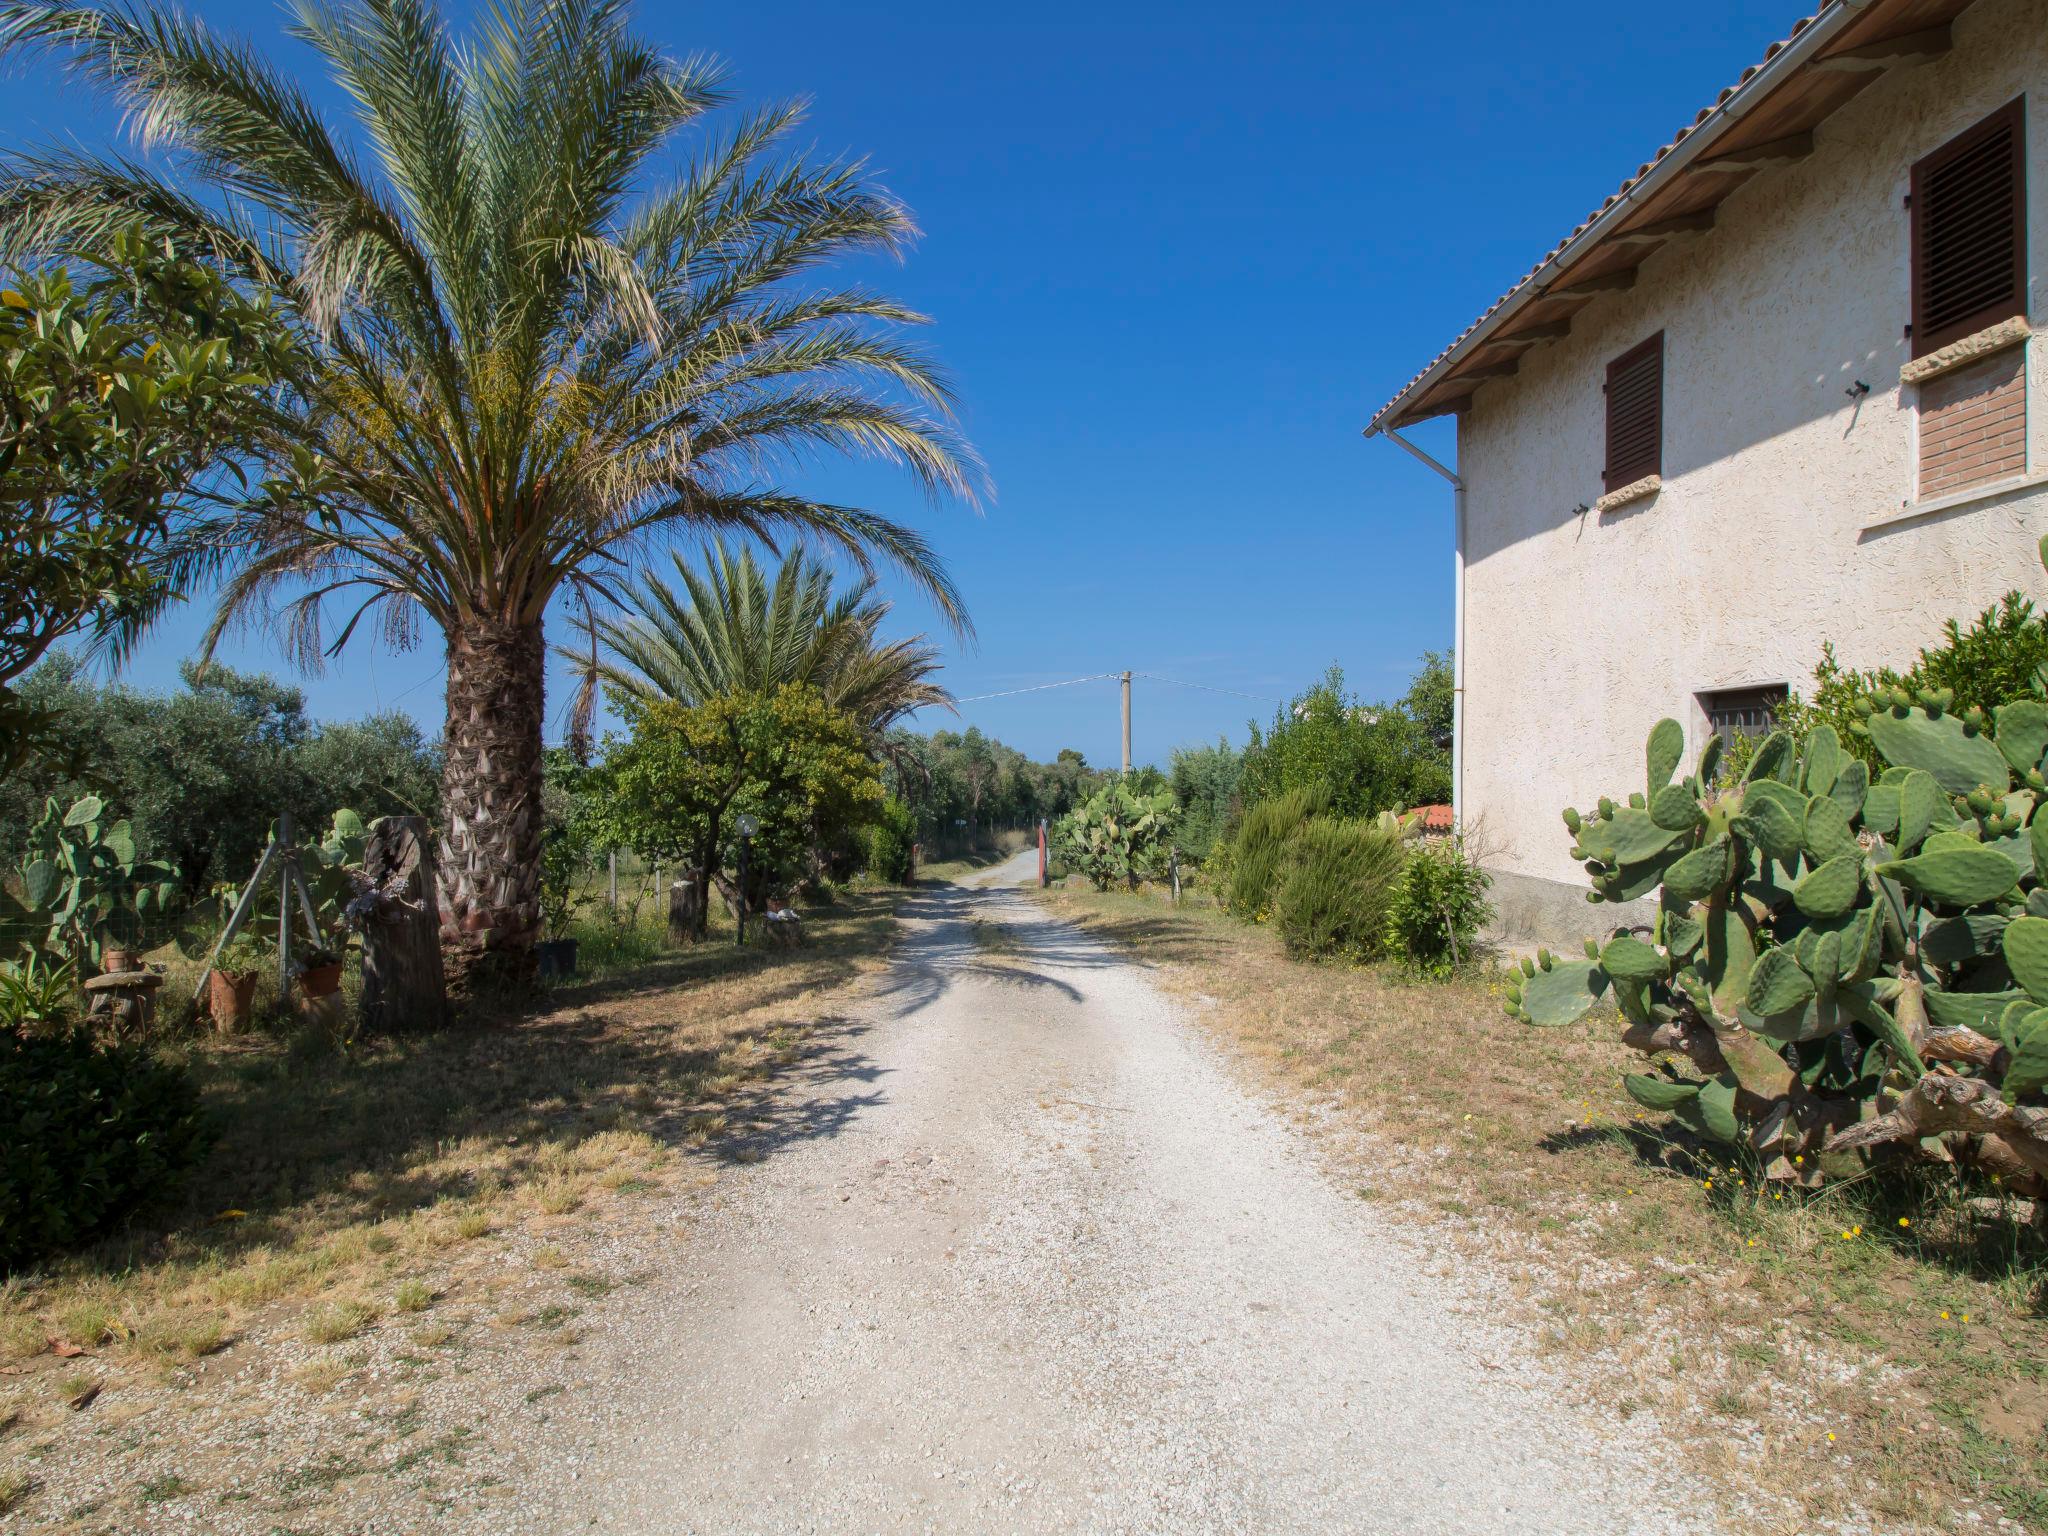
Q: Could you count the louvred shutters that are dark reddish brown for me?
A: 2